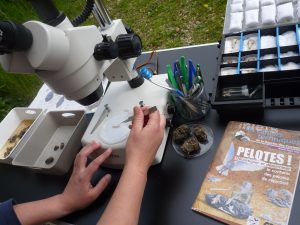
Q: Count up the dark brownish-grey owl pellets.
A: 3